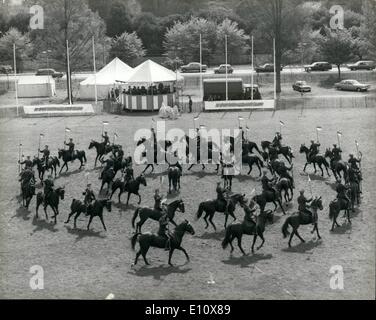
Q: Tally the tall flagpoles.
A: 7